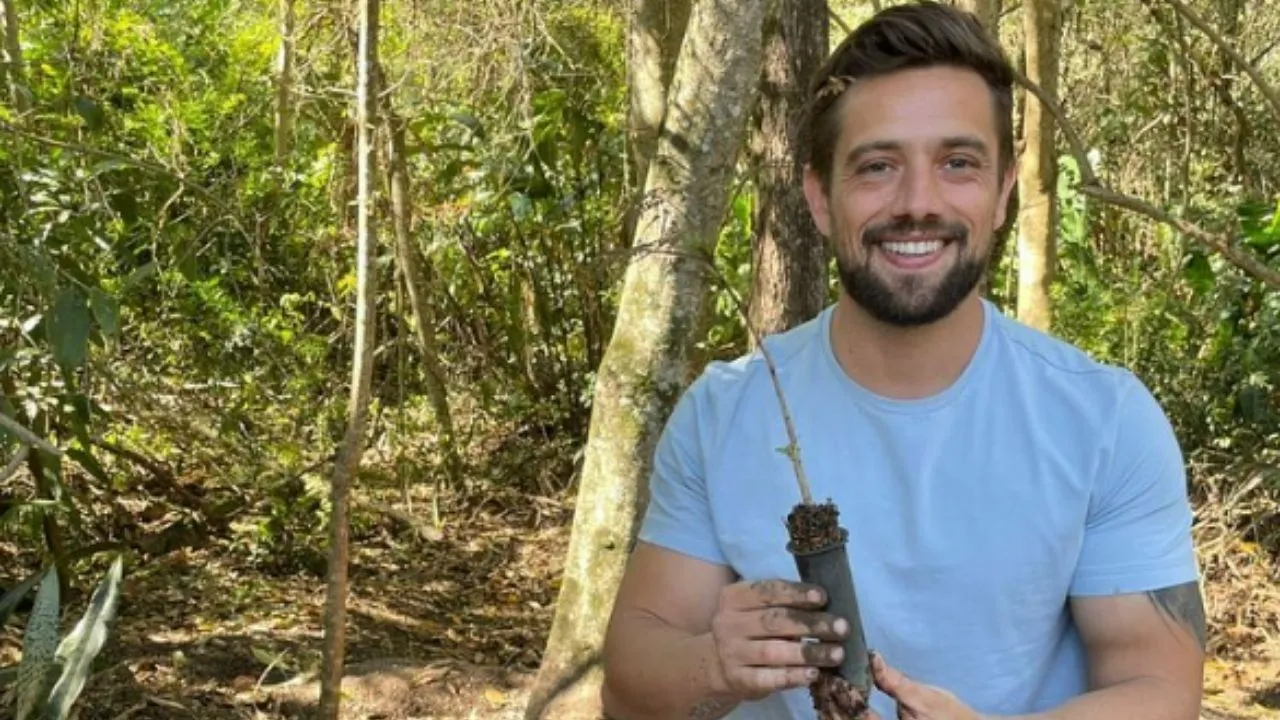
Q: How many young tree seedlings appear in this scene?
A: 1